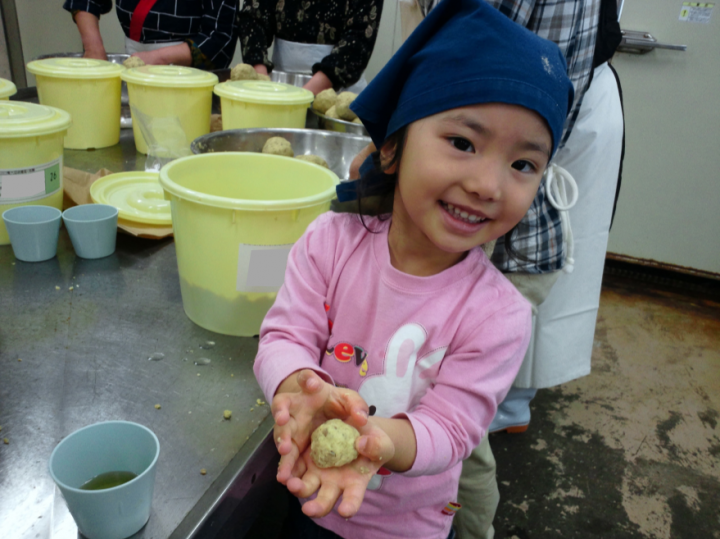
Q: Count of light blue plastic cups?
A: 3